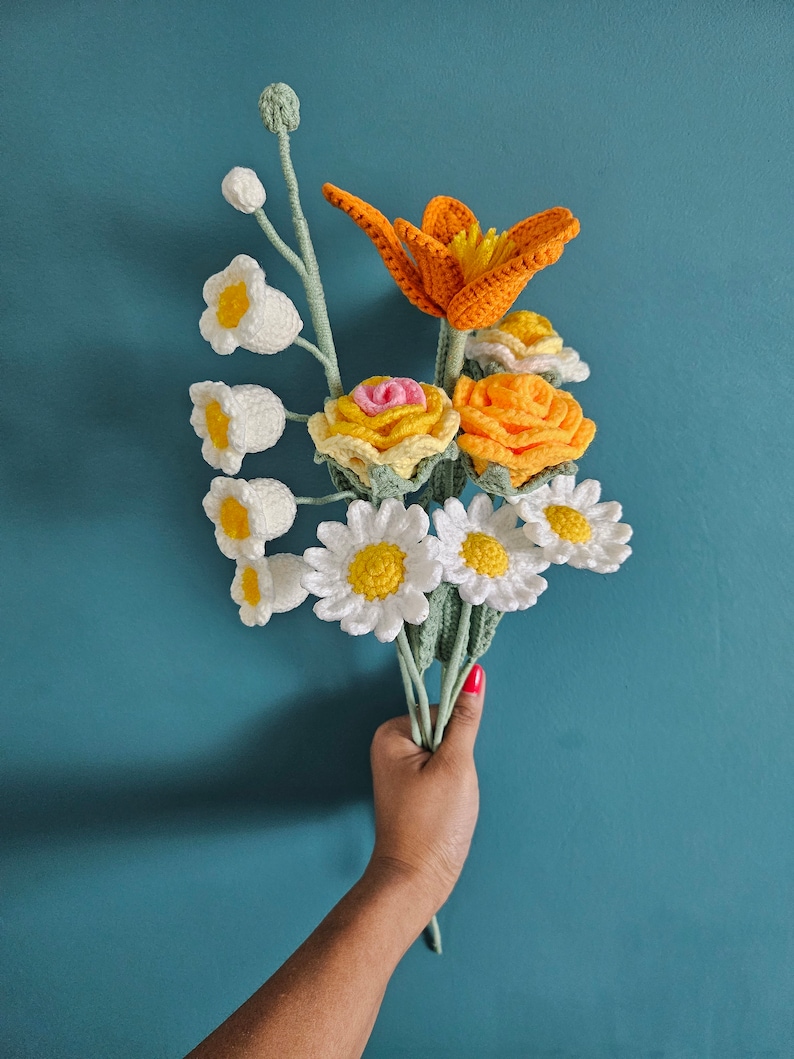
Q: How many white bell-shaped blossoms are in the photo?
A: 4